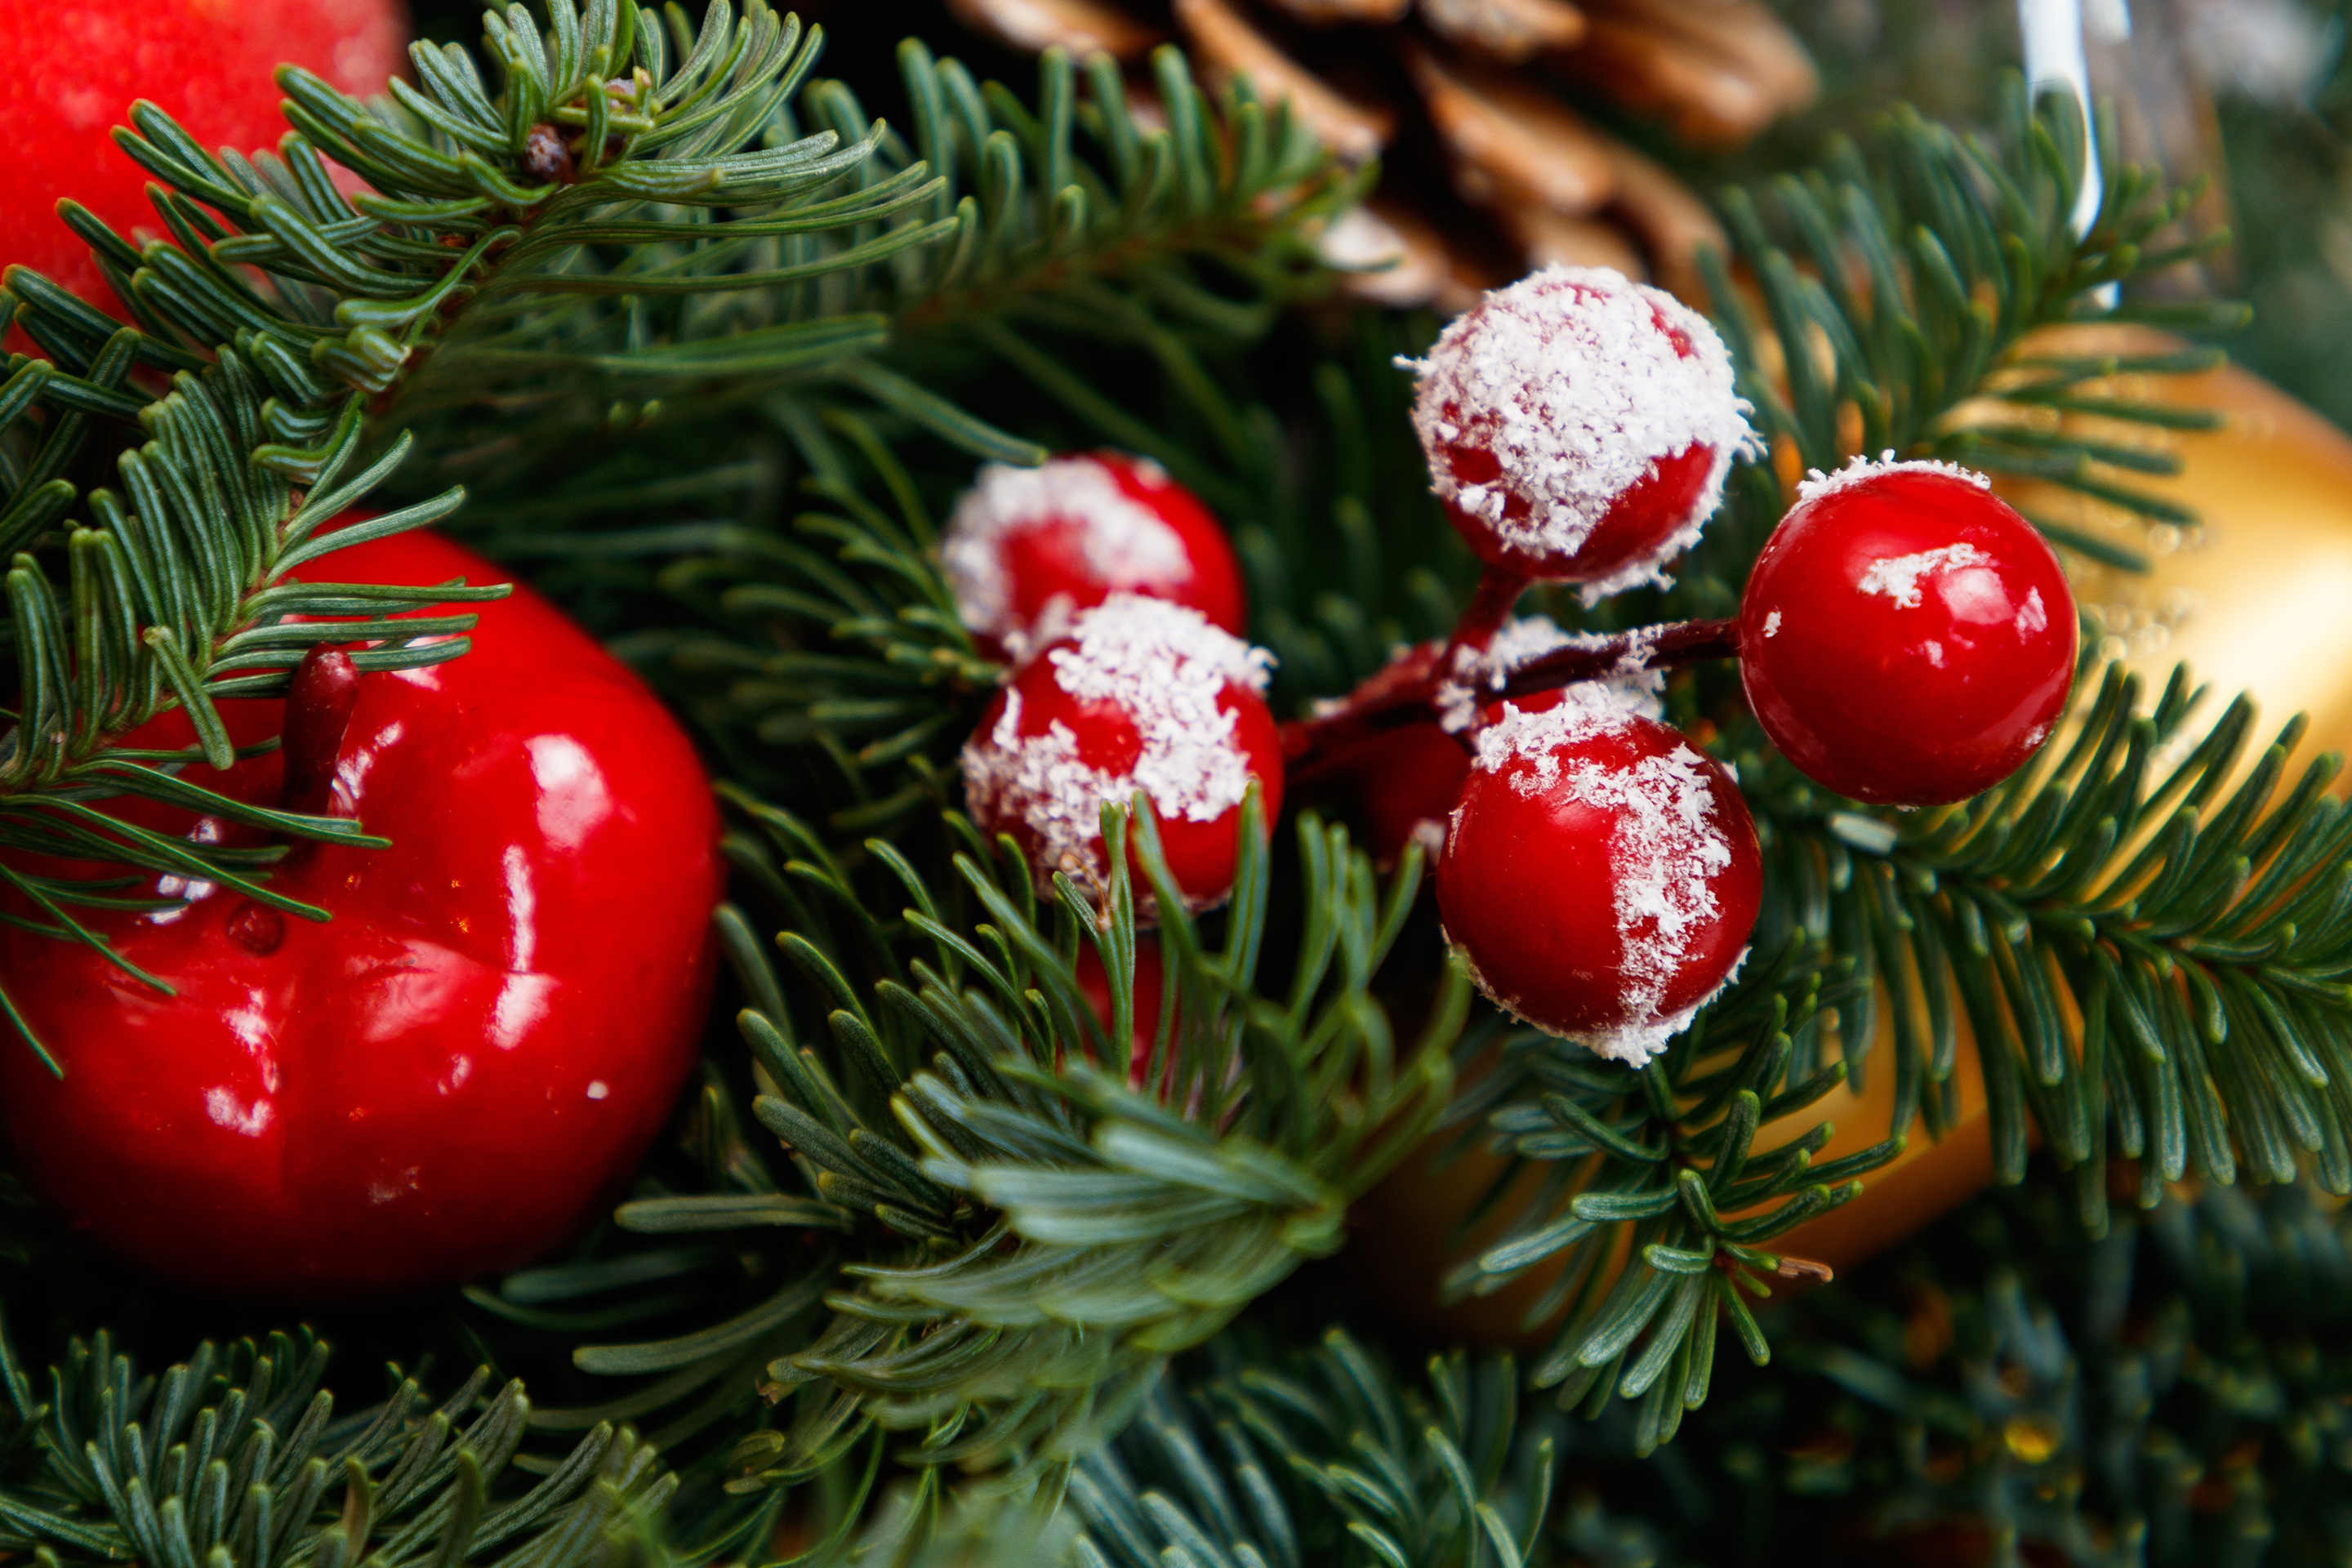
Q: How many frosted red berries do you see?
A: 5